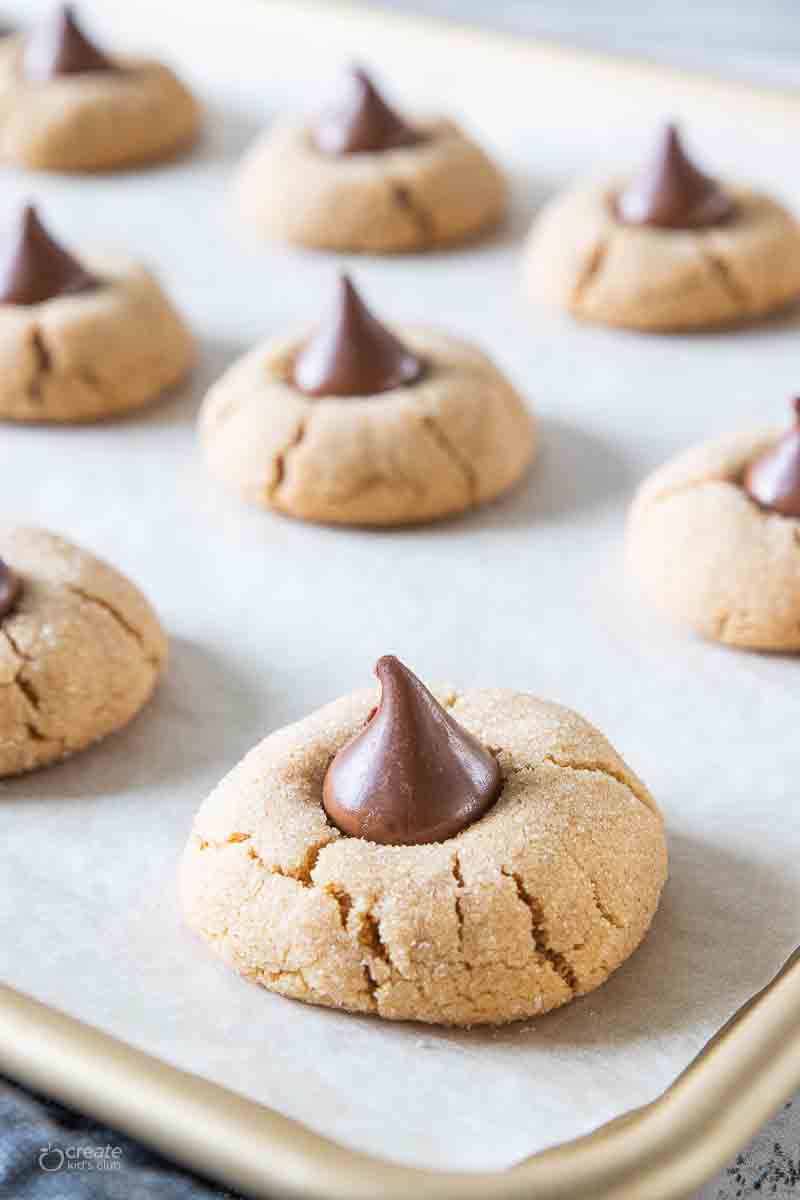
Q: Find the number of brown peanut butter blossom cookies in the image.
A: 8